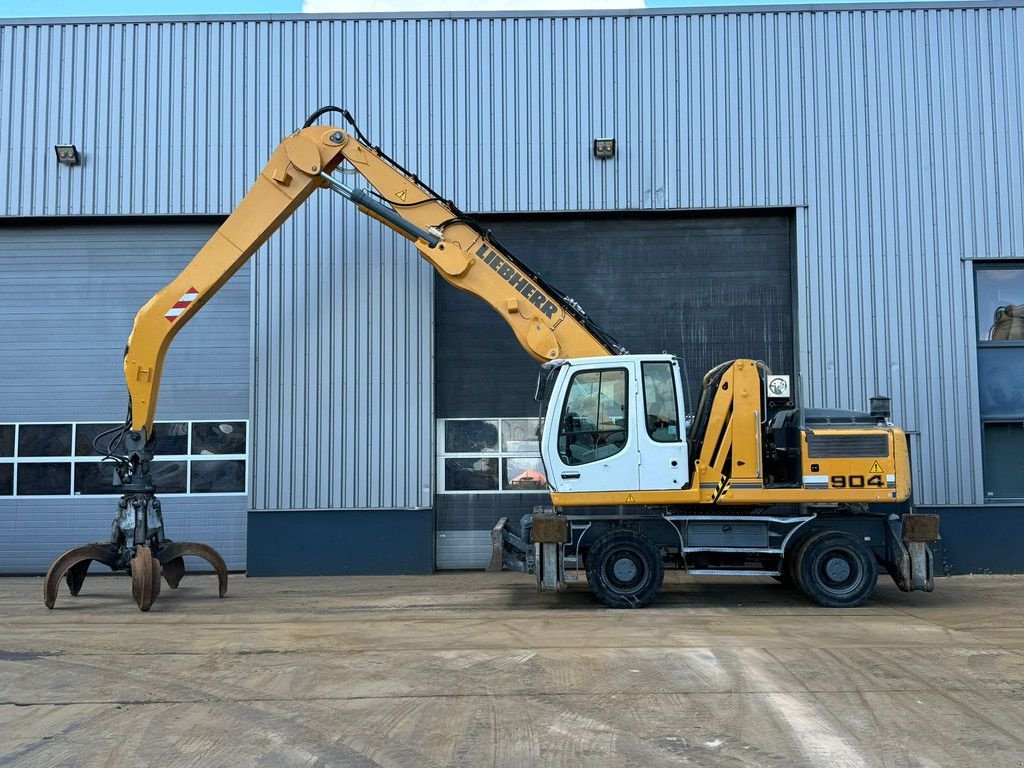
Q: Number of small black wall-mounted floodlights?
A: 2